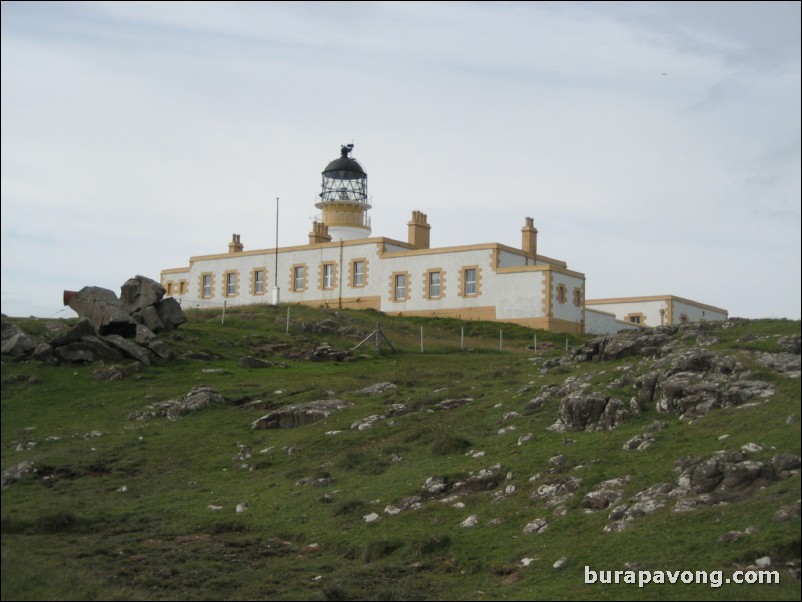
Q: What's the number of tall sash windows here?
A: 9